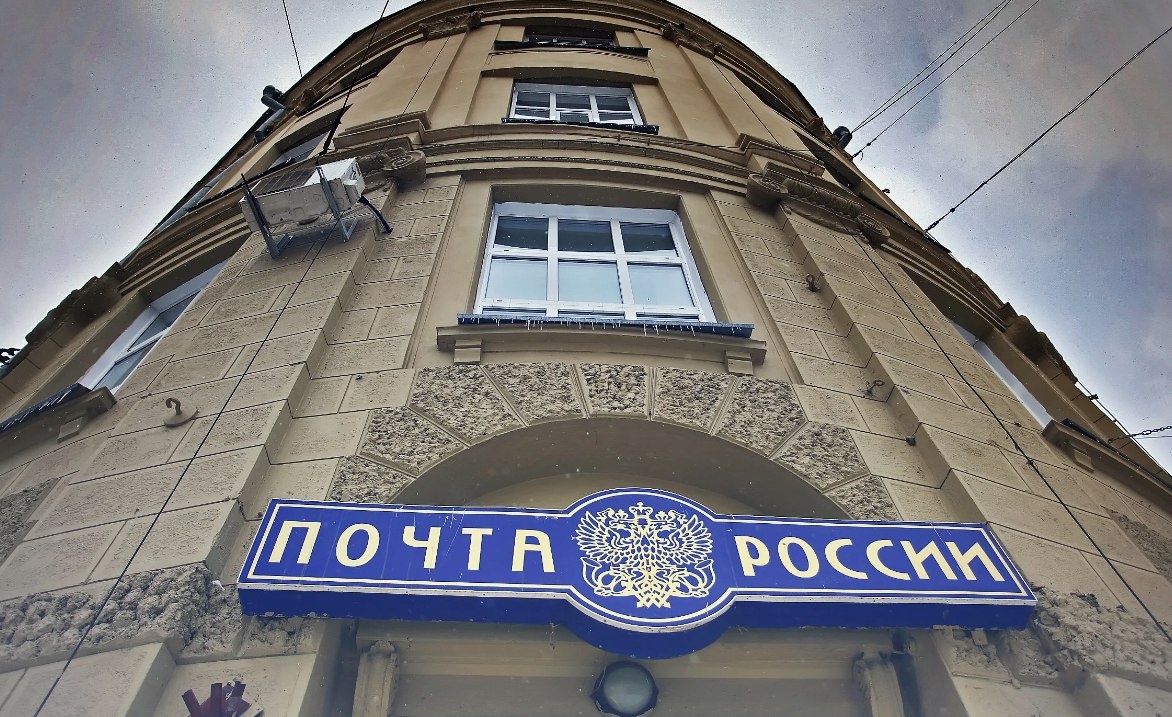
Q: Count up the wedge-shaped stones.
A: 9